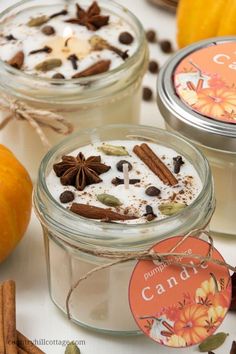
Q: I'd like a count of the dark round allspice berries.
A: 10